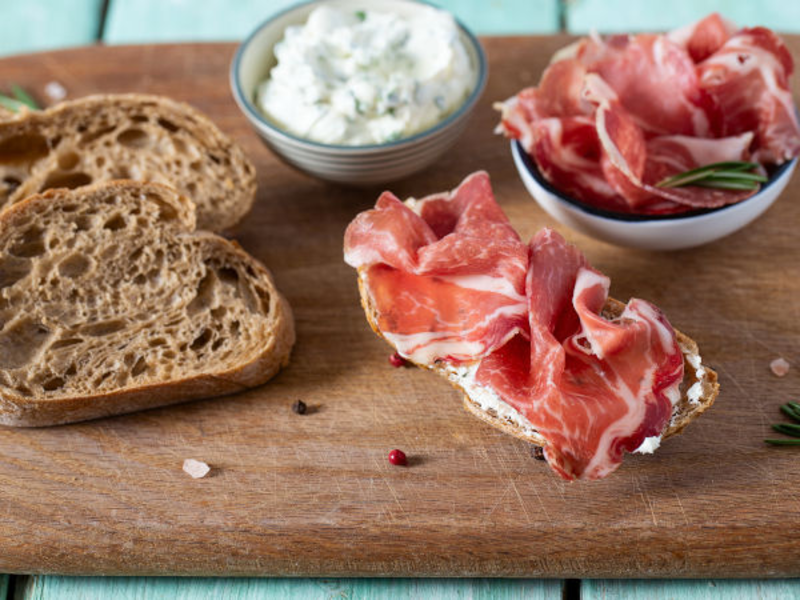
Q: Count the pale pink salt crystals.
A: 3